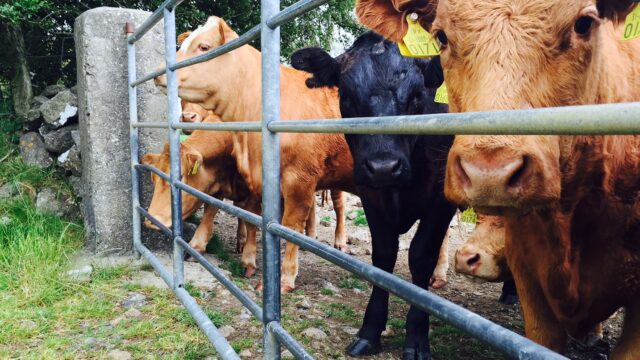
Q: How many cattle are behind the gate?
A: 6